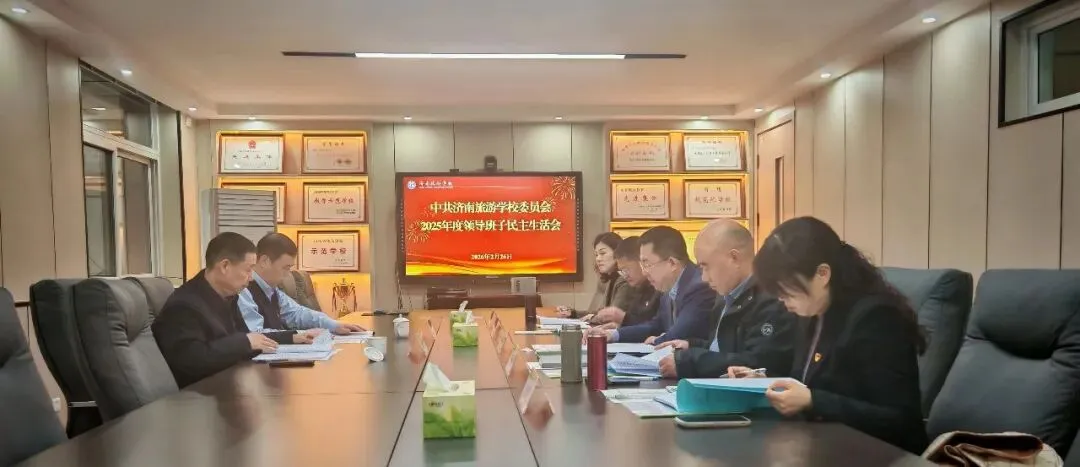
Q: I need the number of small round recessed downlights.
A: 10